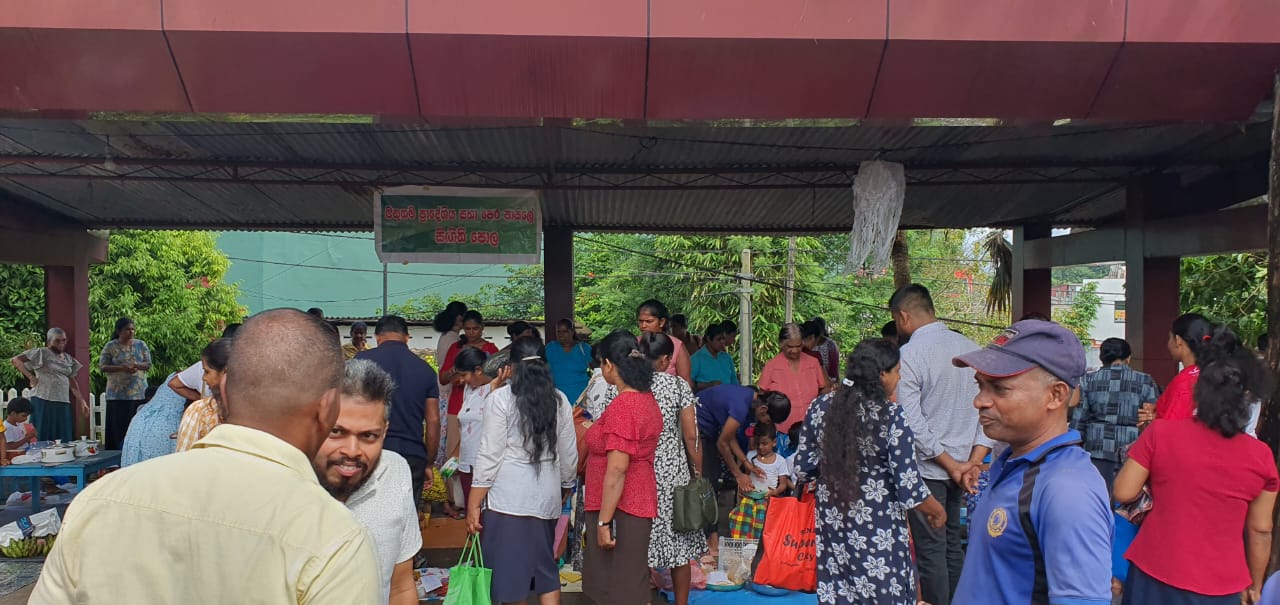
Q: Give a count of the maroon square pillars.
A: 4